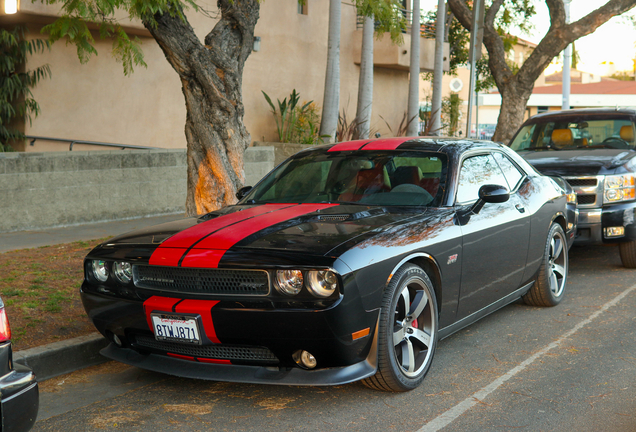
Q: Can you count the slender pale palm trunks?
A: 4